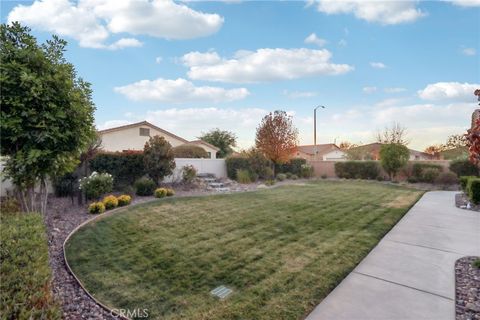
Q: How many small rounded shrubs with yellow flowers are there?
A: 5